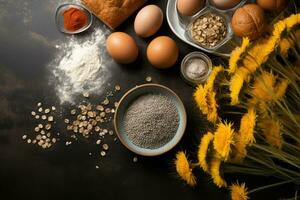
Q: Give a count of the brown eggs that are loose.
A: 3